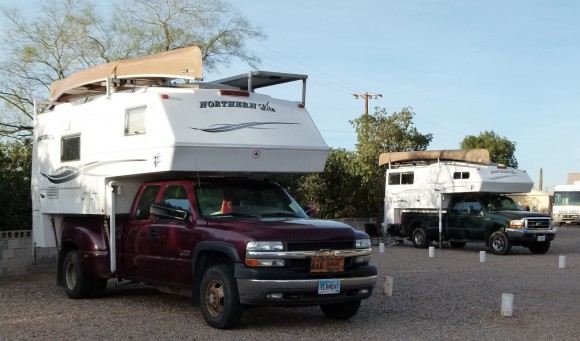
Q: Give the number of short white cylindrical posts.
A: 6